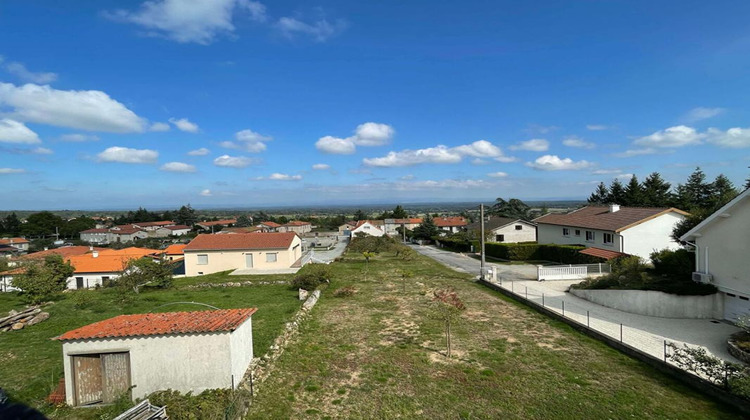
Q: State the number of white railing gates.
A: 1